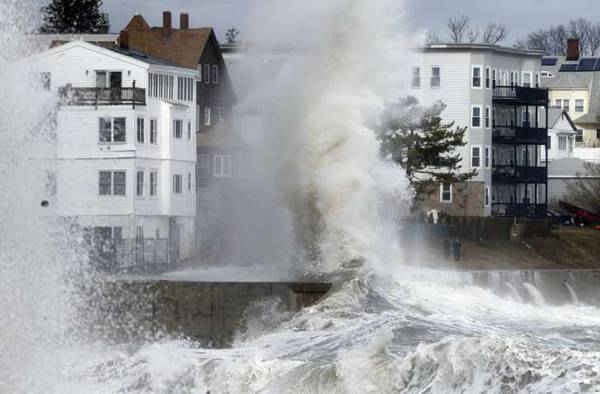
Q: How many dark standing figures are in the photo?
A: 2